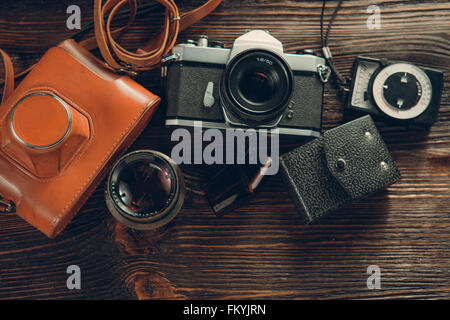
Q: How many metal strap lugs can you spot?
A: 2